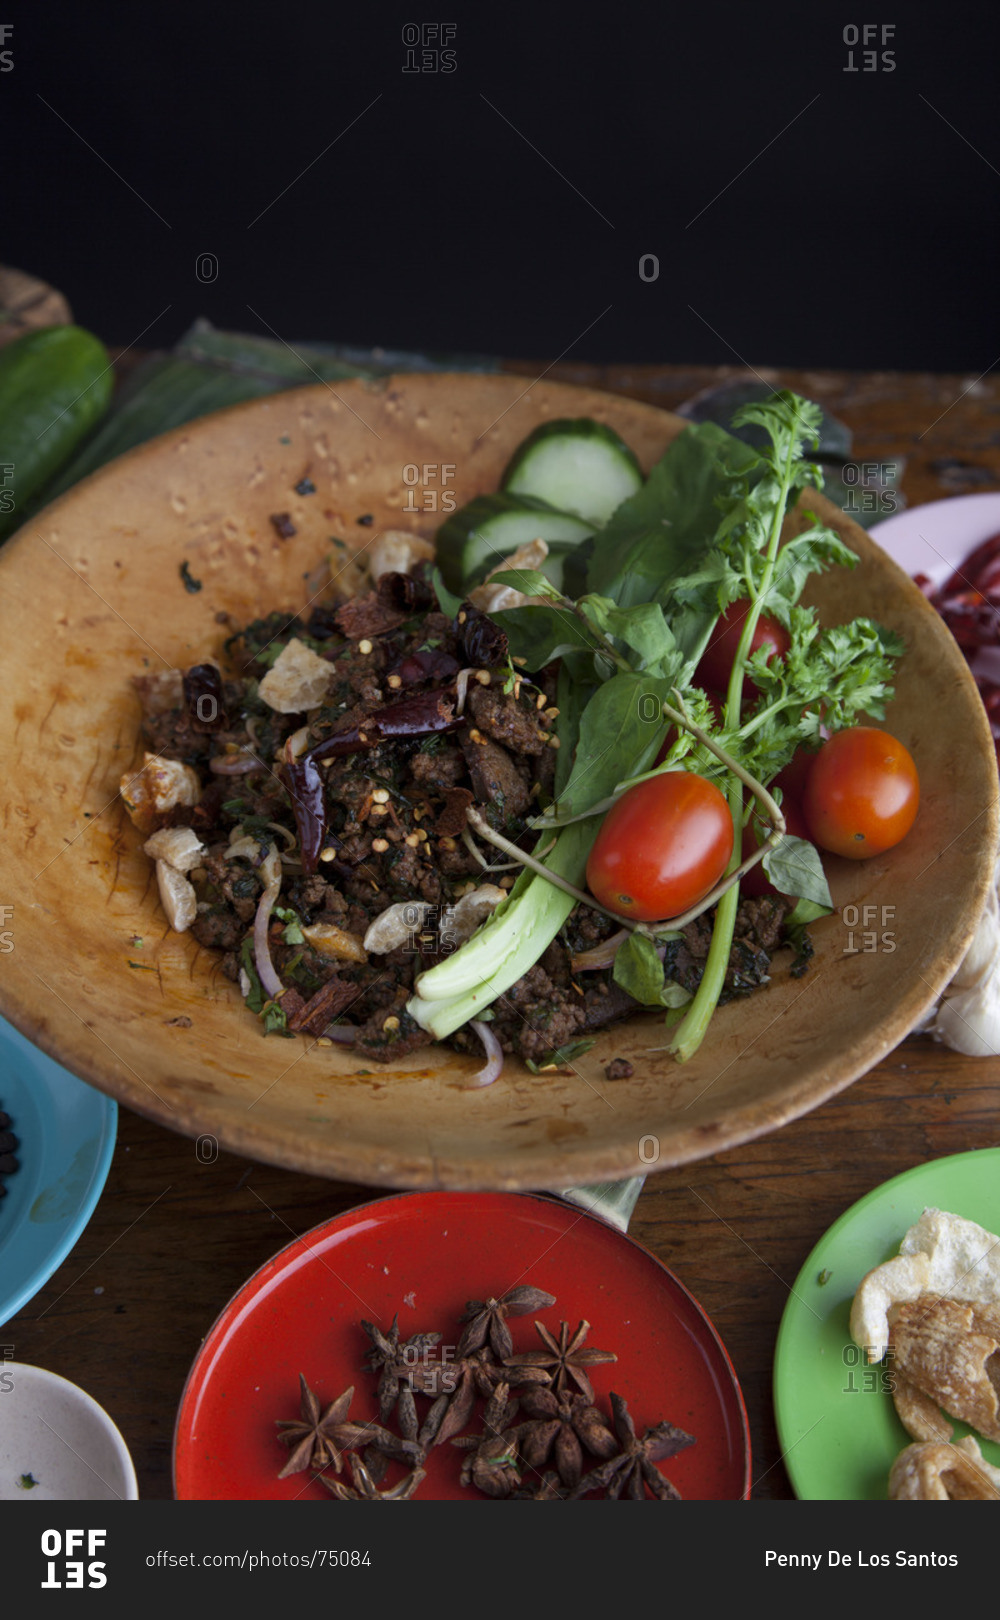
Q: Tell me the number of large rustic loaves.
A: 0